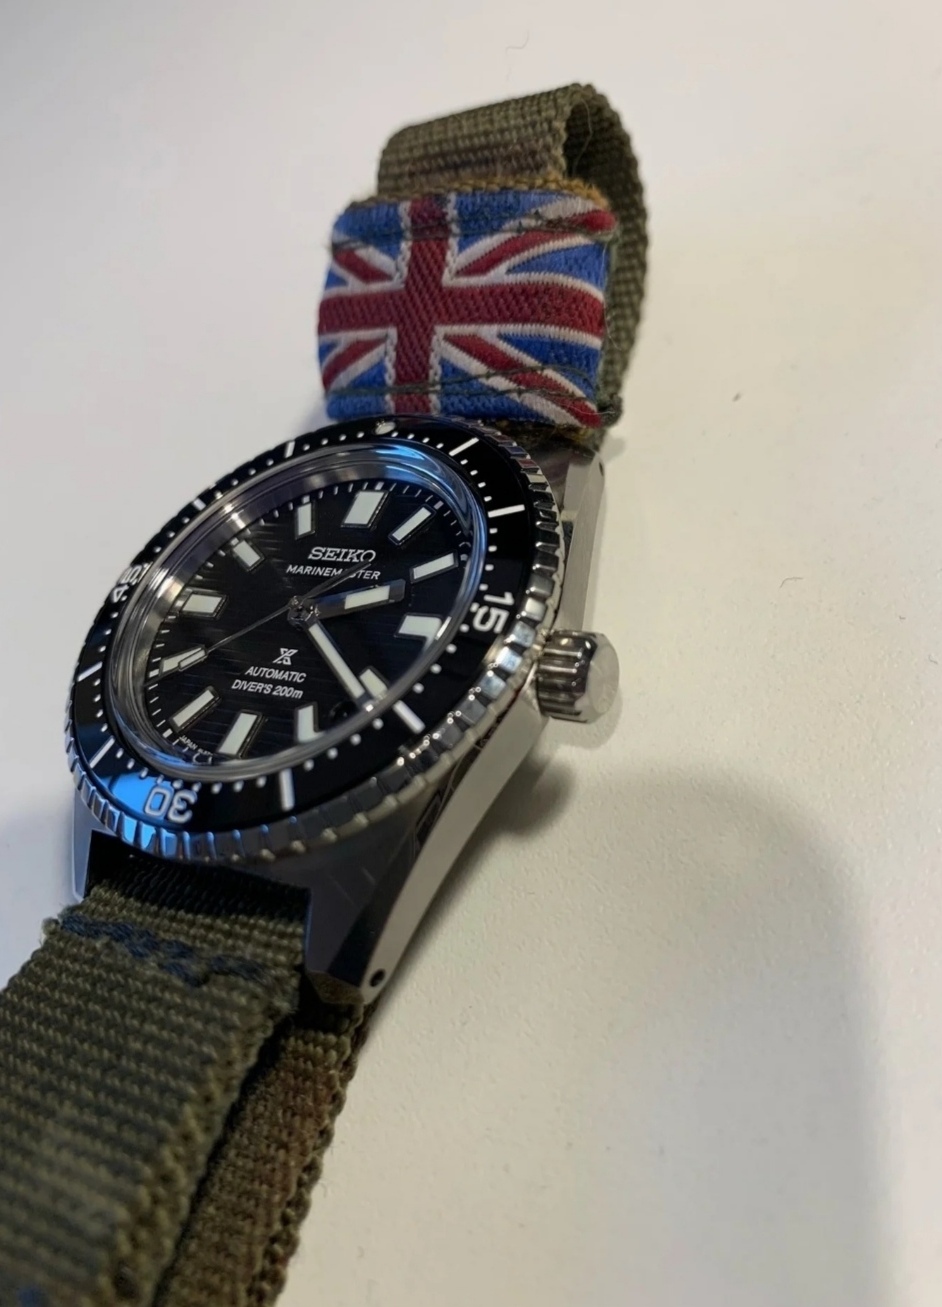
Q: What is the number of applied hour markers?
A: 12